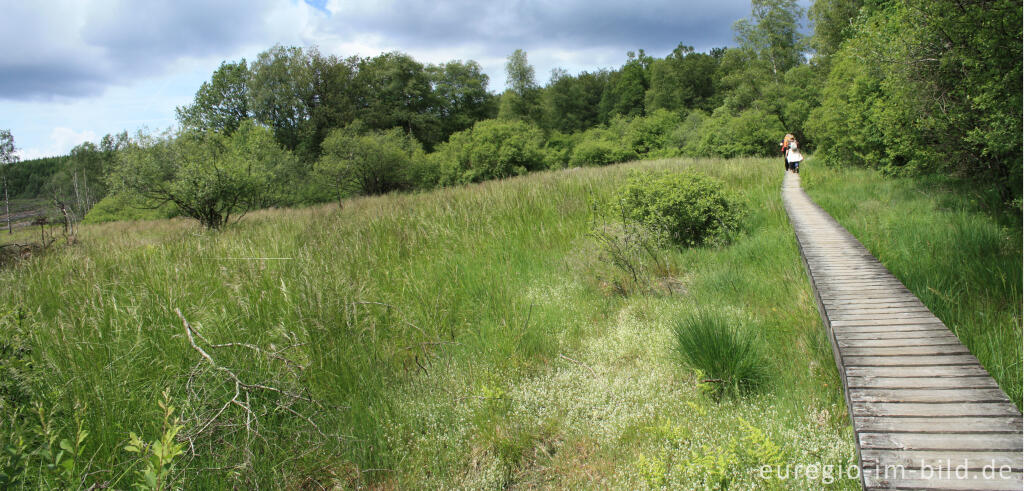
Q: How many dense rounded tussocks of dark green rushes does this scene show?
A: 1